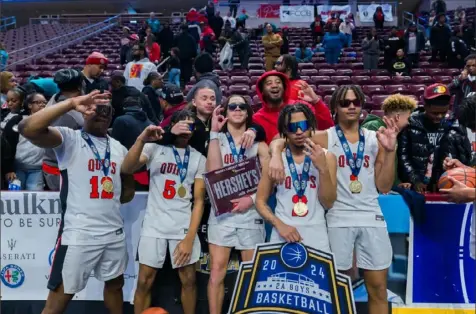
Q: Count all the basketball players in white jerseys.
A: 5